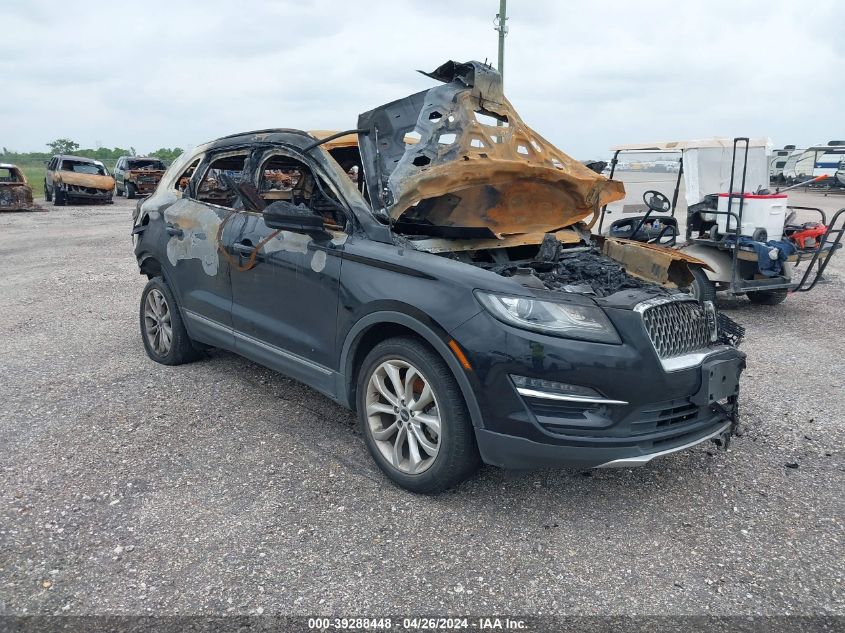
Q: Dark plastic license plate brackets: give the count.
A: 1